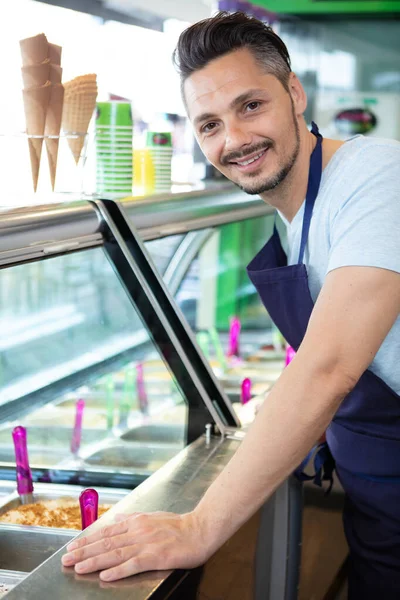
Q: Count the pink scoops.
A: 7